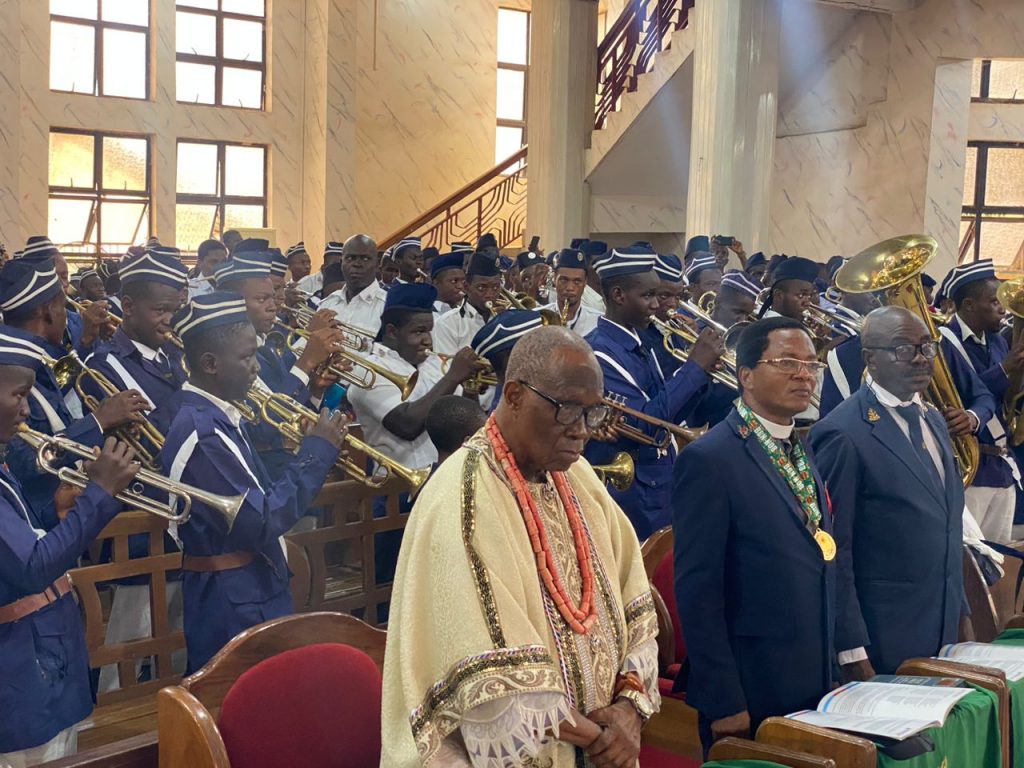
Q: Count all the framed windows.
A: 7